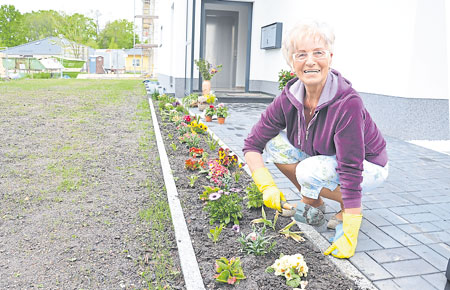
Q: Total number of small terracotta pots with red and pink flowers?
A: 2